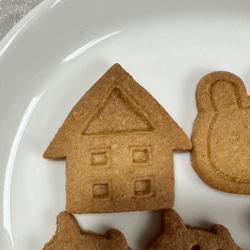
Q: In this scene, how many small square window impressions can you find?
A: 4